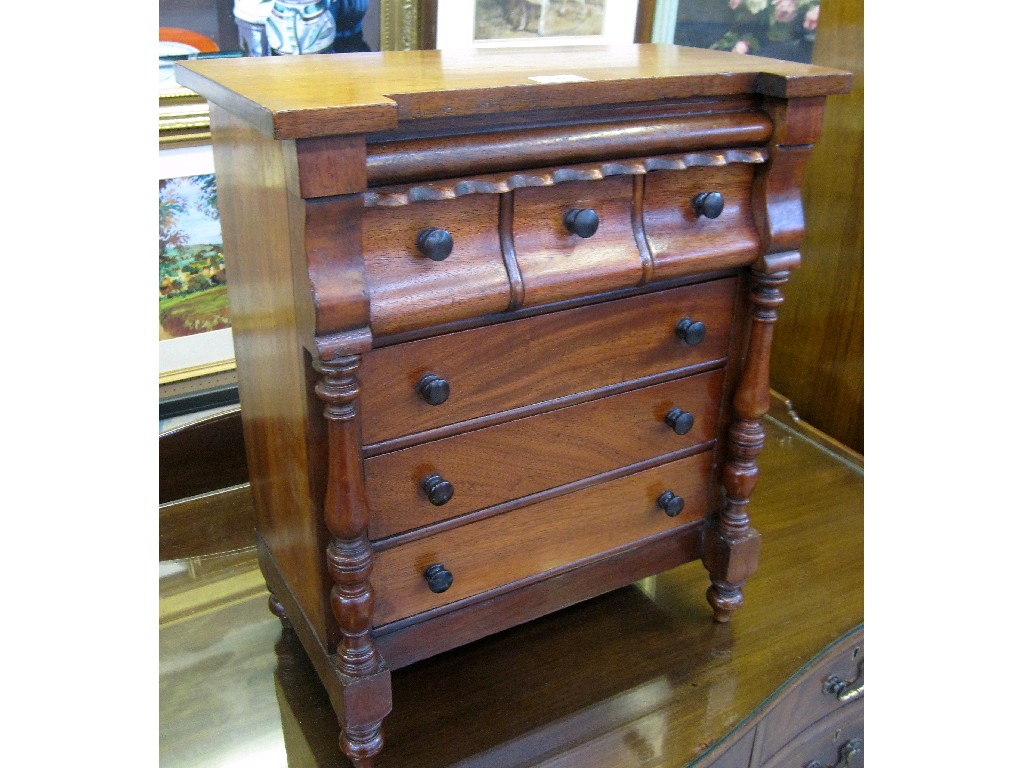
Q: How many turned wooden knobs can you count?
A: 9